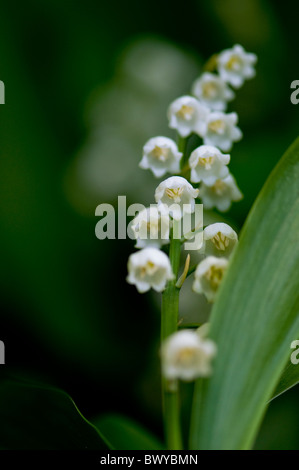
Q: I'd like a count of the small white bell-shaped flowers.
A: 13